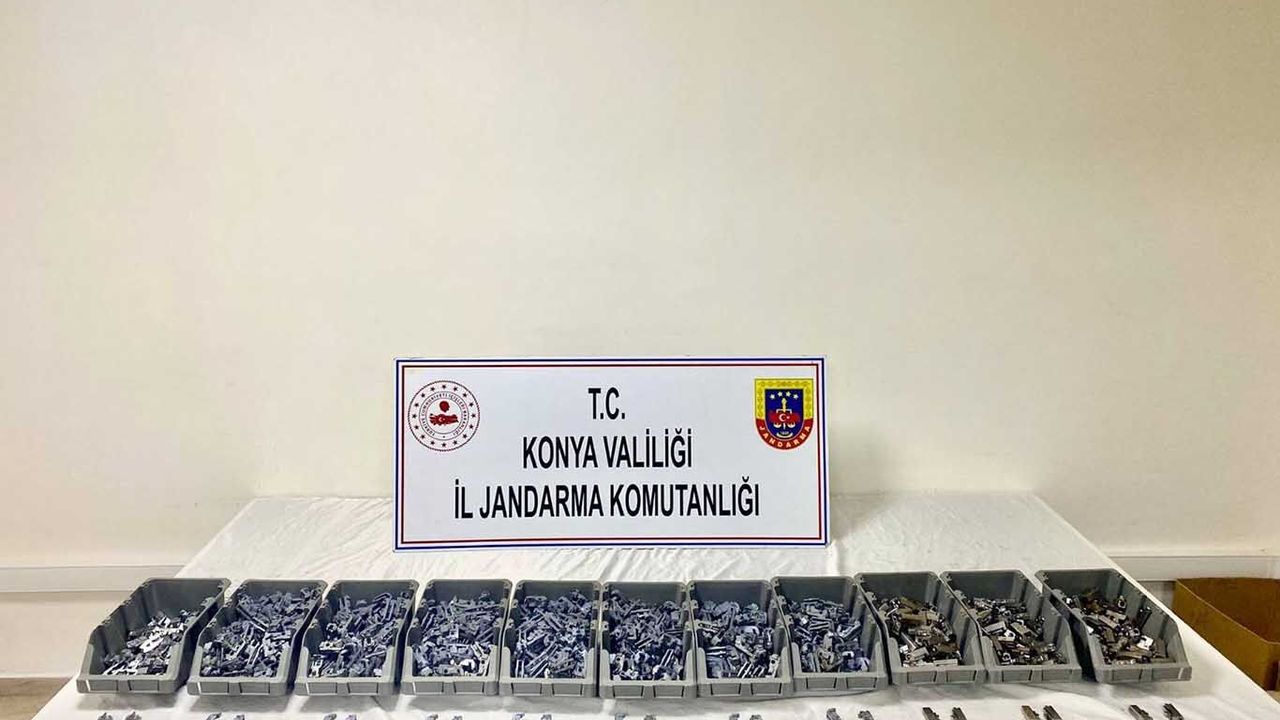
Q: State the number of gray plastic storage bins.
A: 11